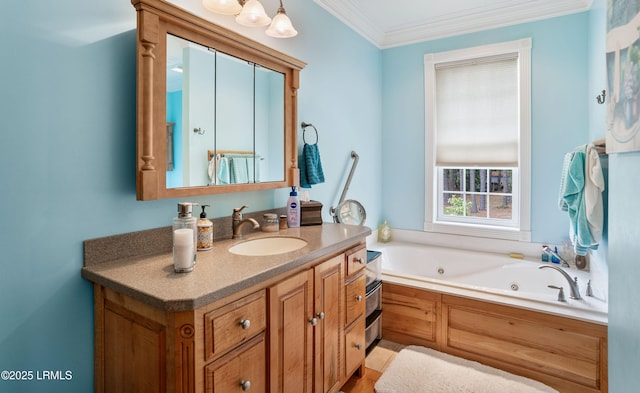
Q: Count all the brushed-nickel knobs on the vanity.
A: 7